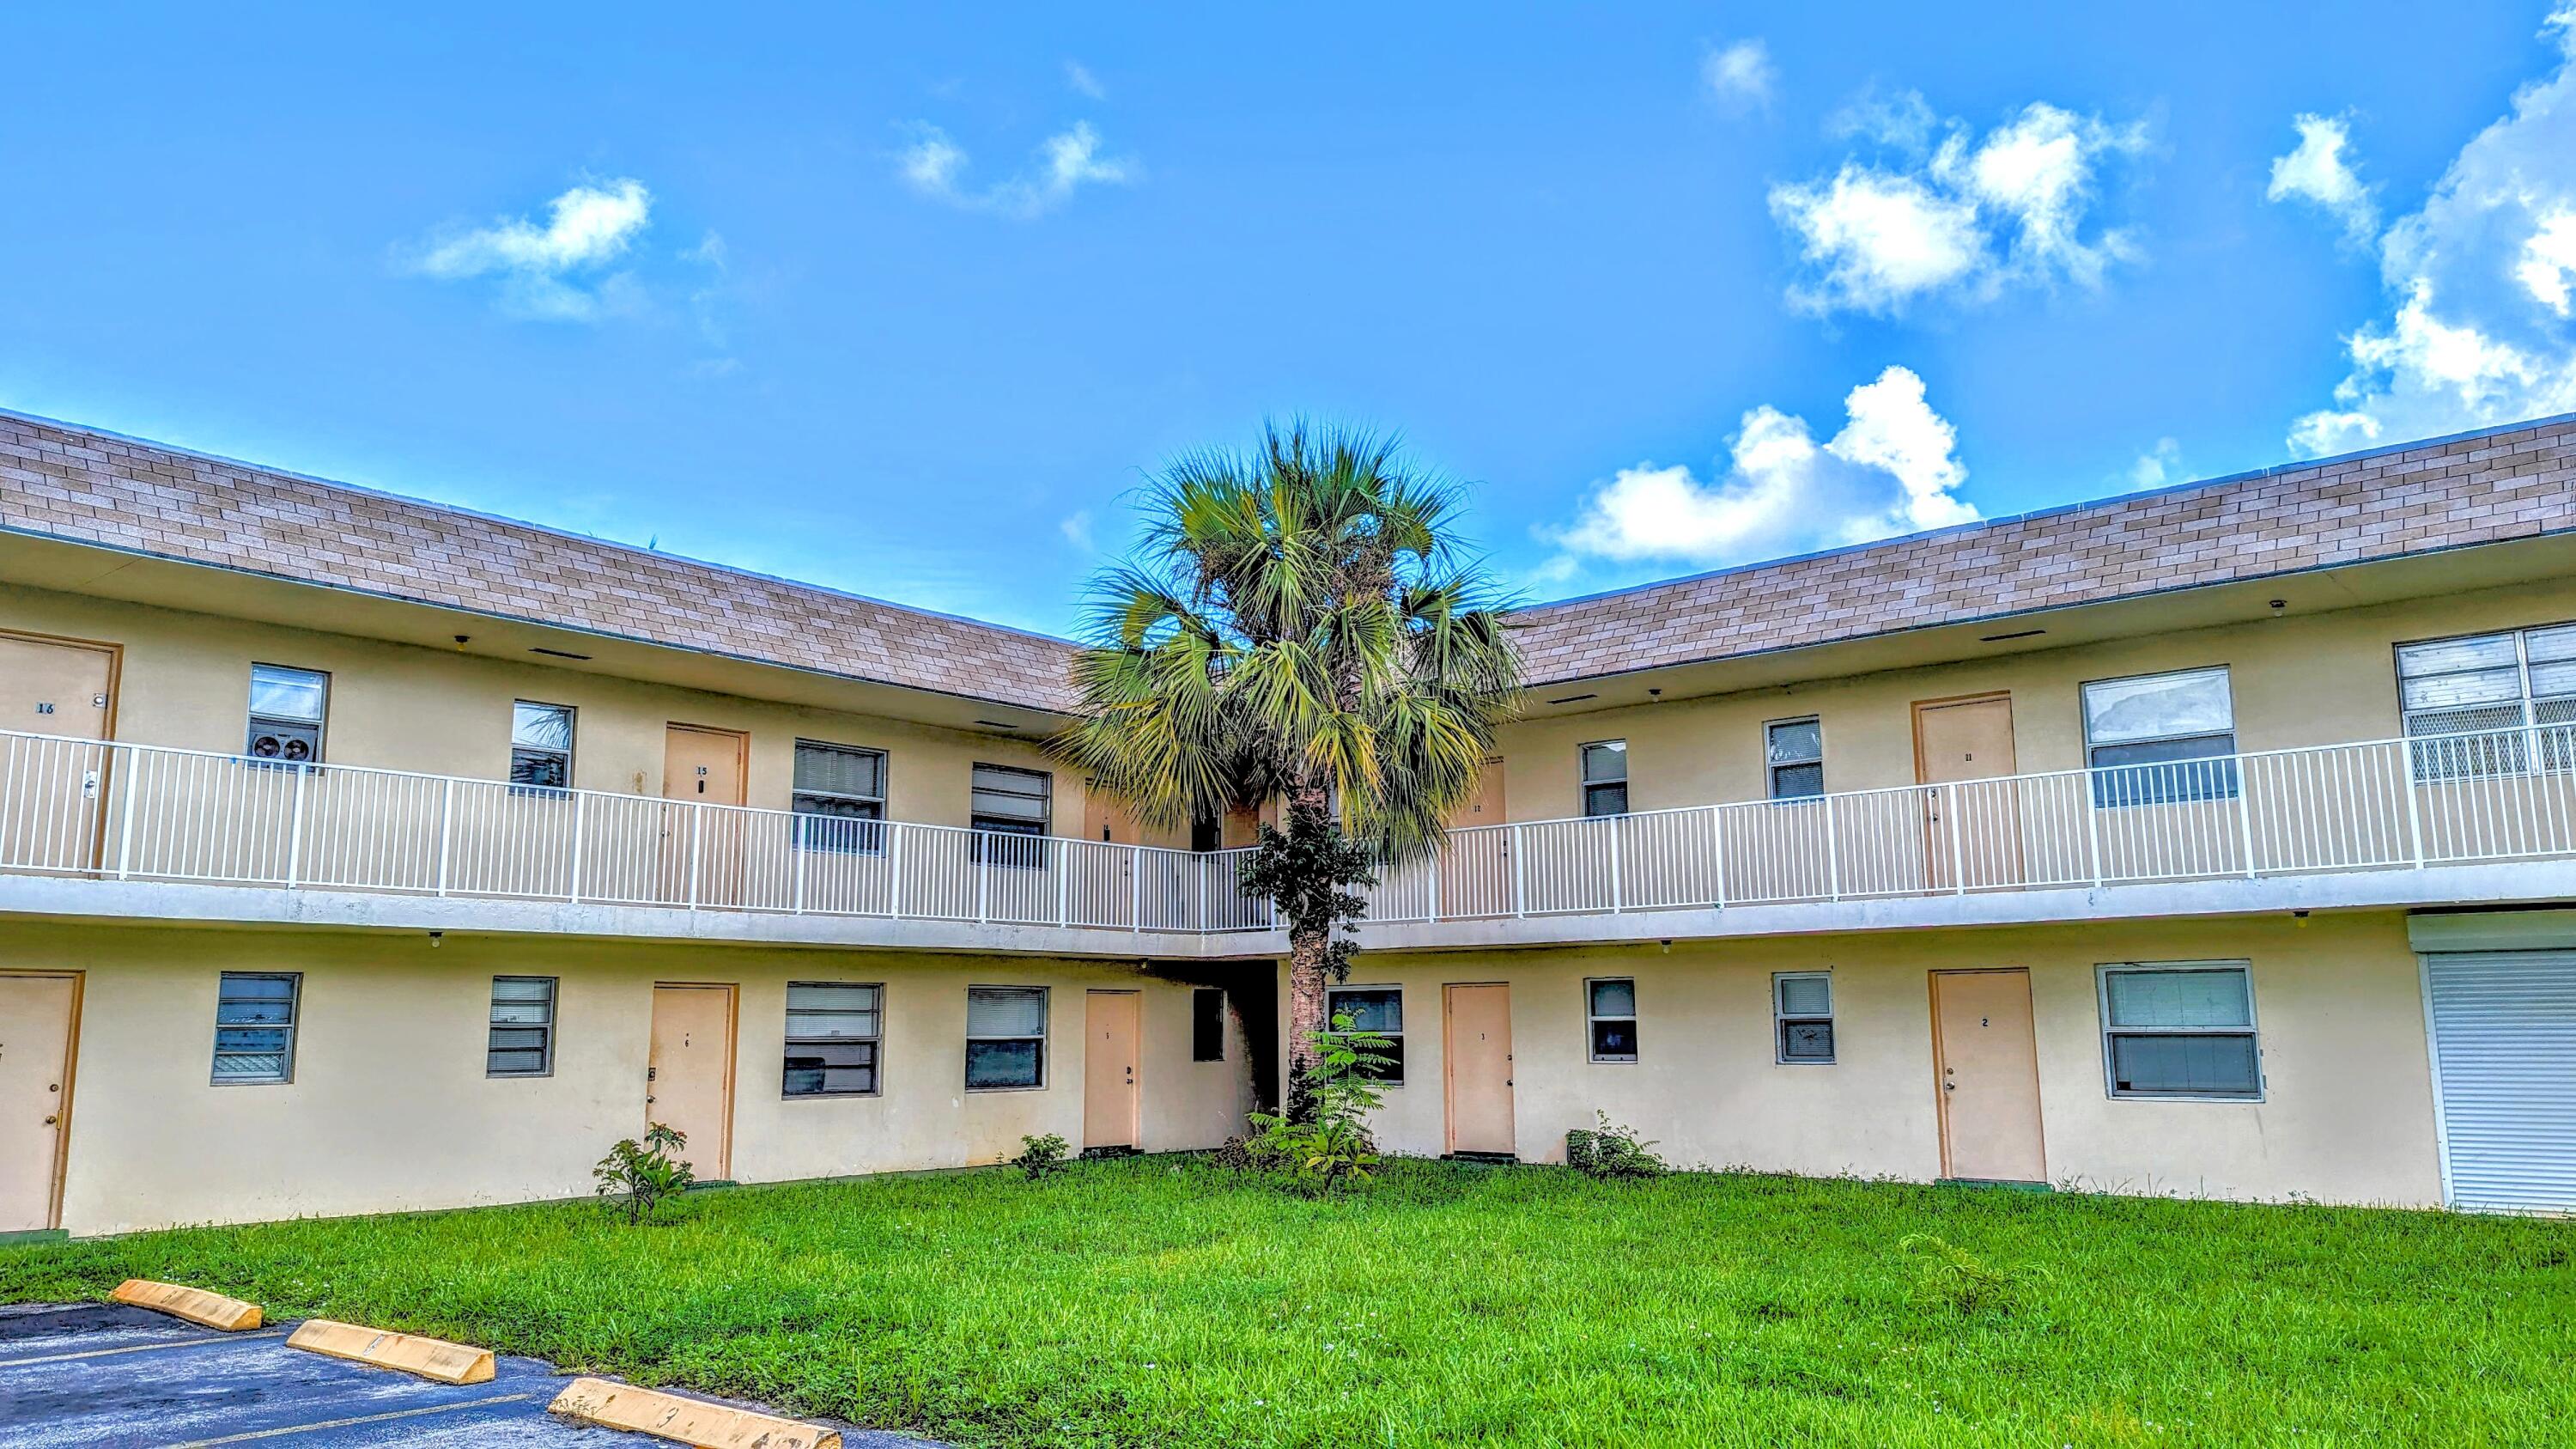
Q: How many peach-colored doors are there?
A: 10